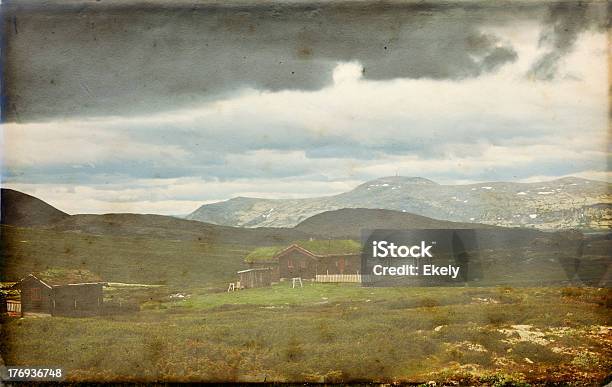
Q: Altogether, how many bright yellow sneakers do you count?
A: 0